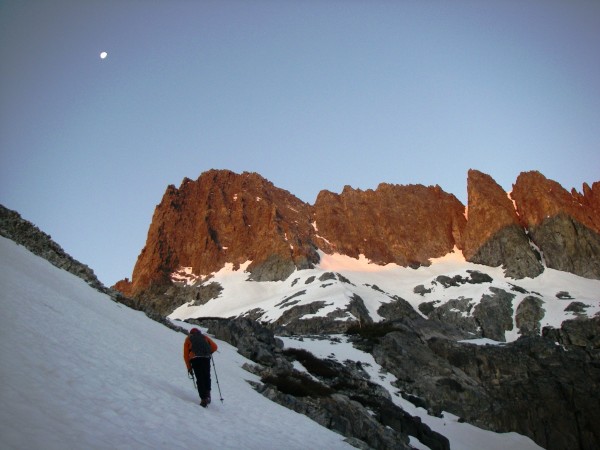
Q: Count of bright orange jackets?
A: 1